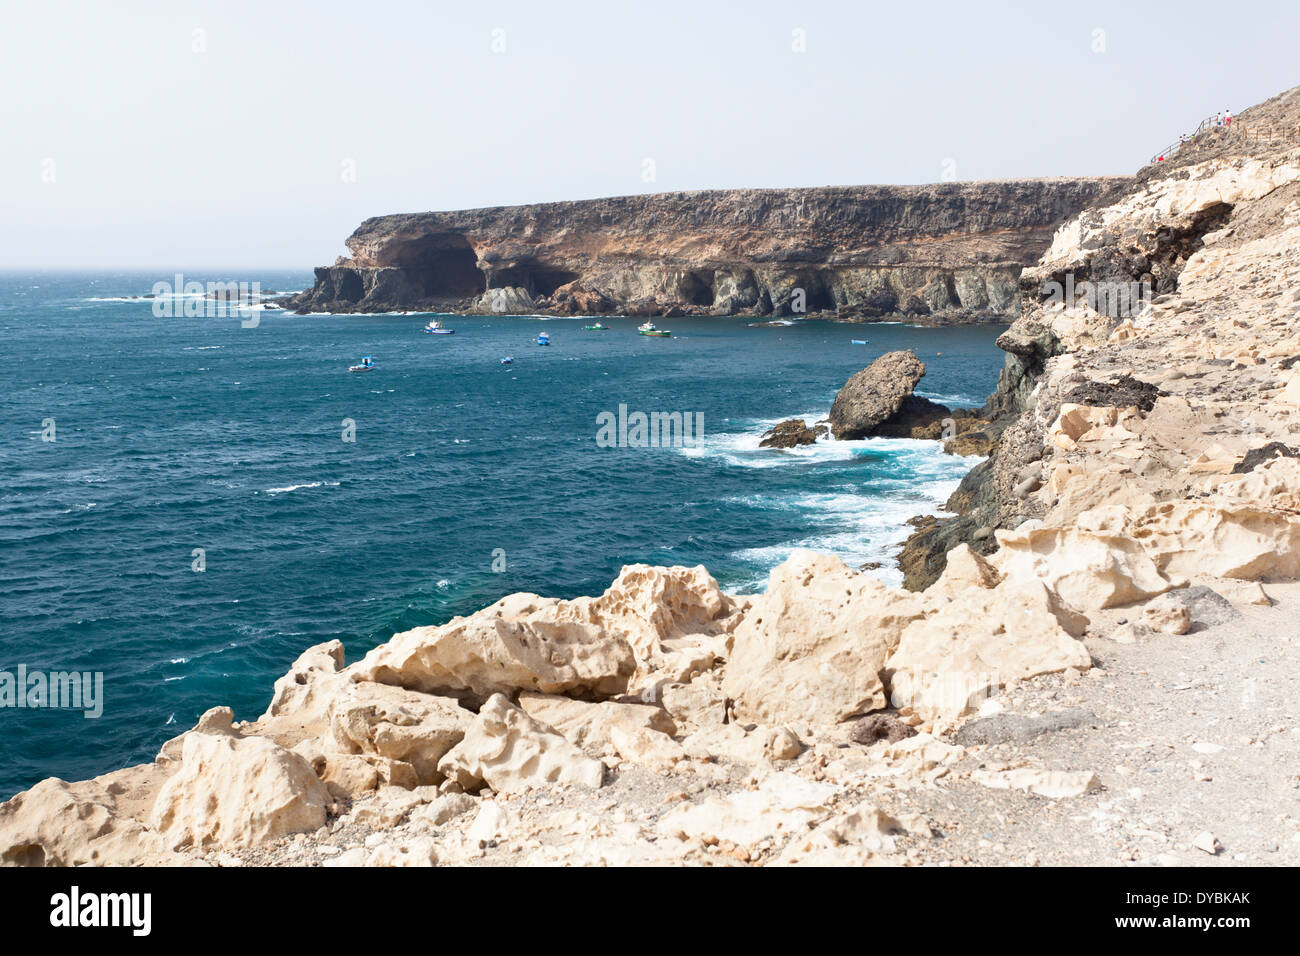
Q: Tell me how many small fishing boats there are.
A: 7